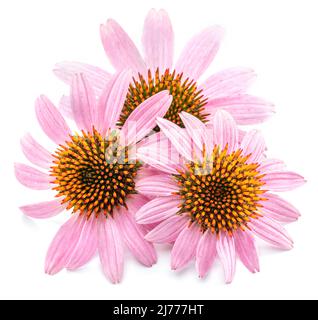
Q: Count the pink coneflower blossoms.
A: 3